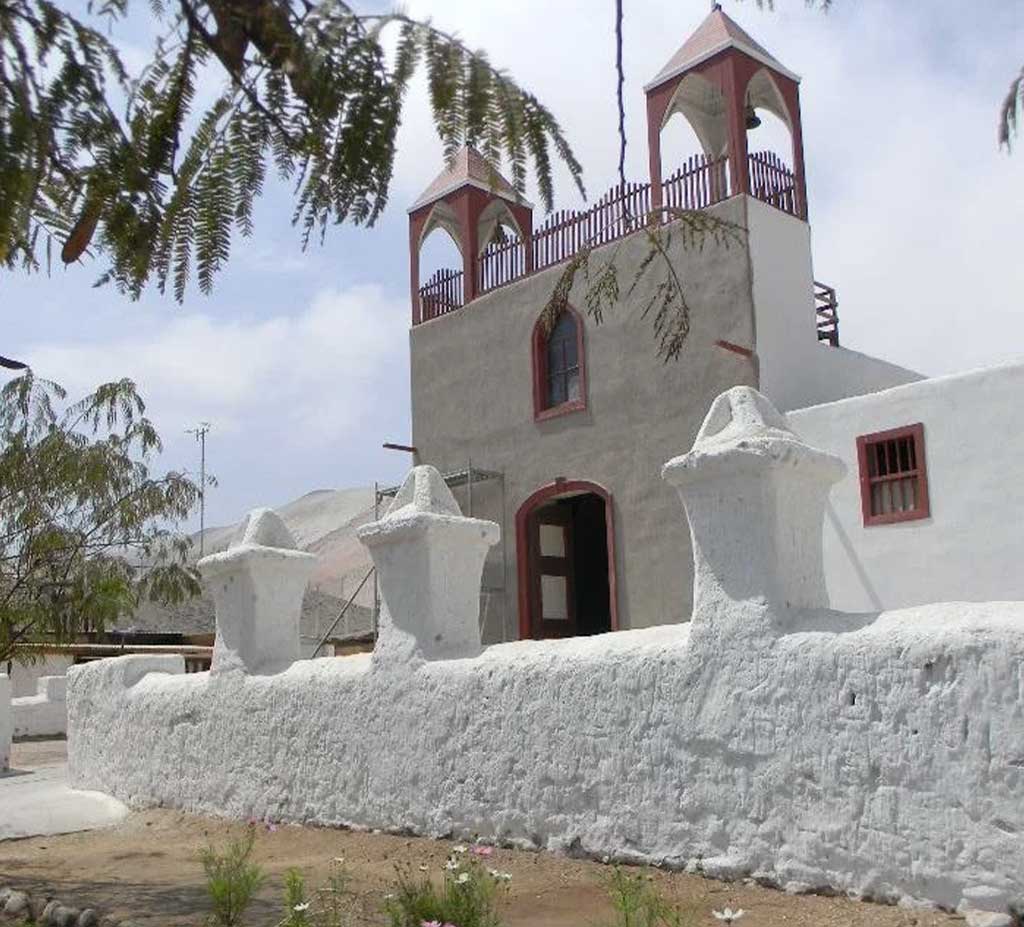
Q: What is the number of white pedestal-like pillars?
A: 3